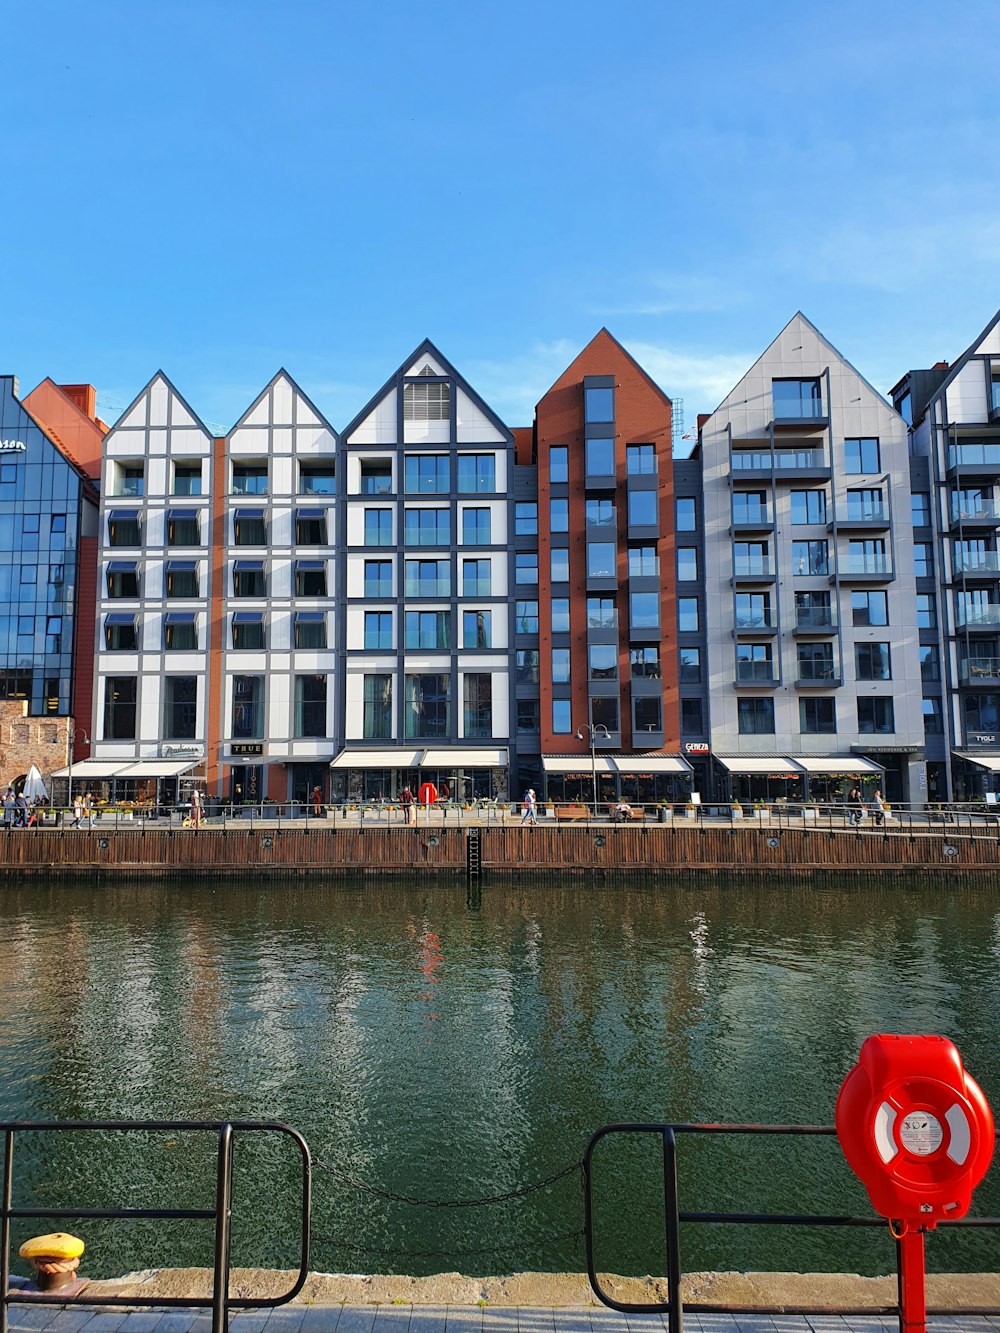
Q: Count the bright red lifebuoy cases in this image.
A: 2